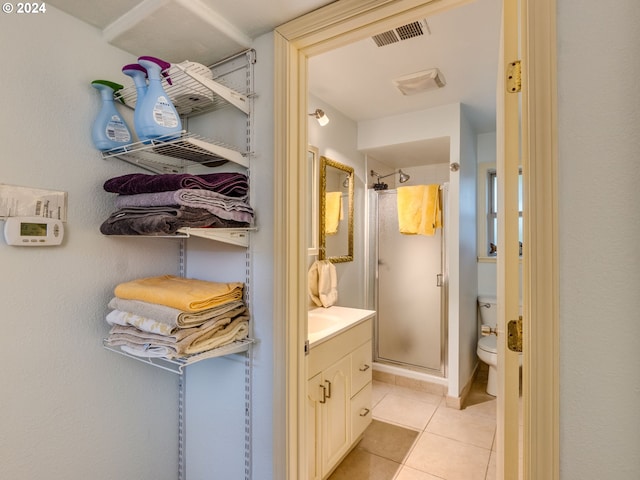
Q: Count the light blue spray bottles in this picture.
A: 3